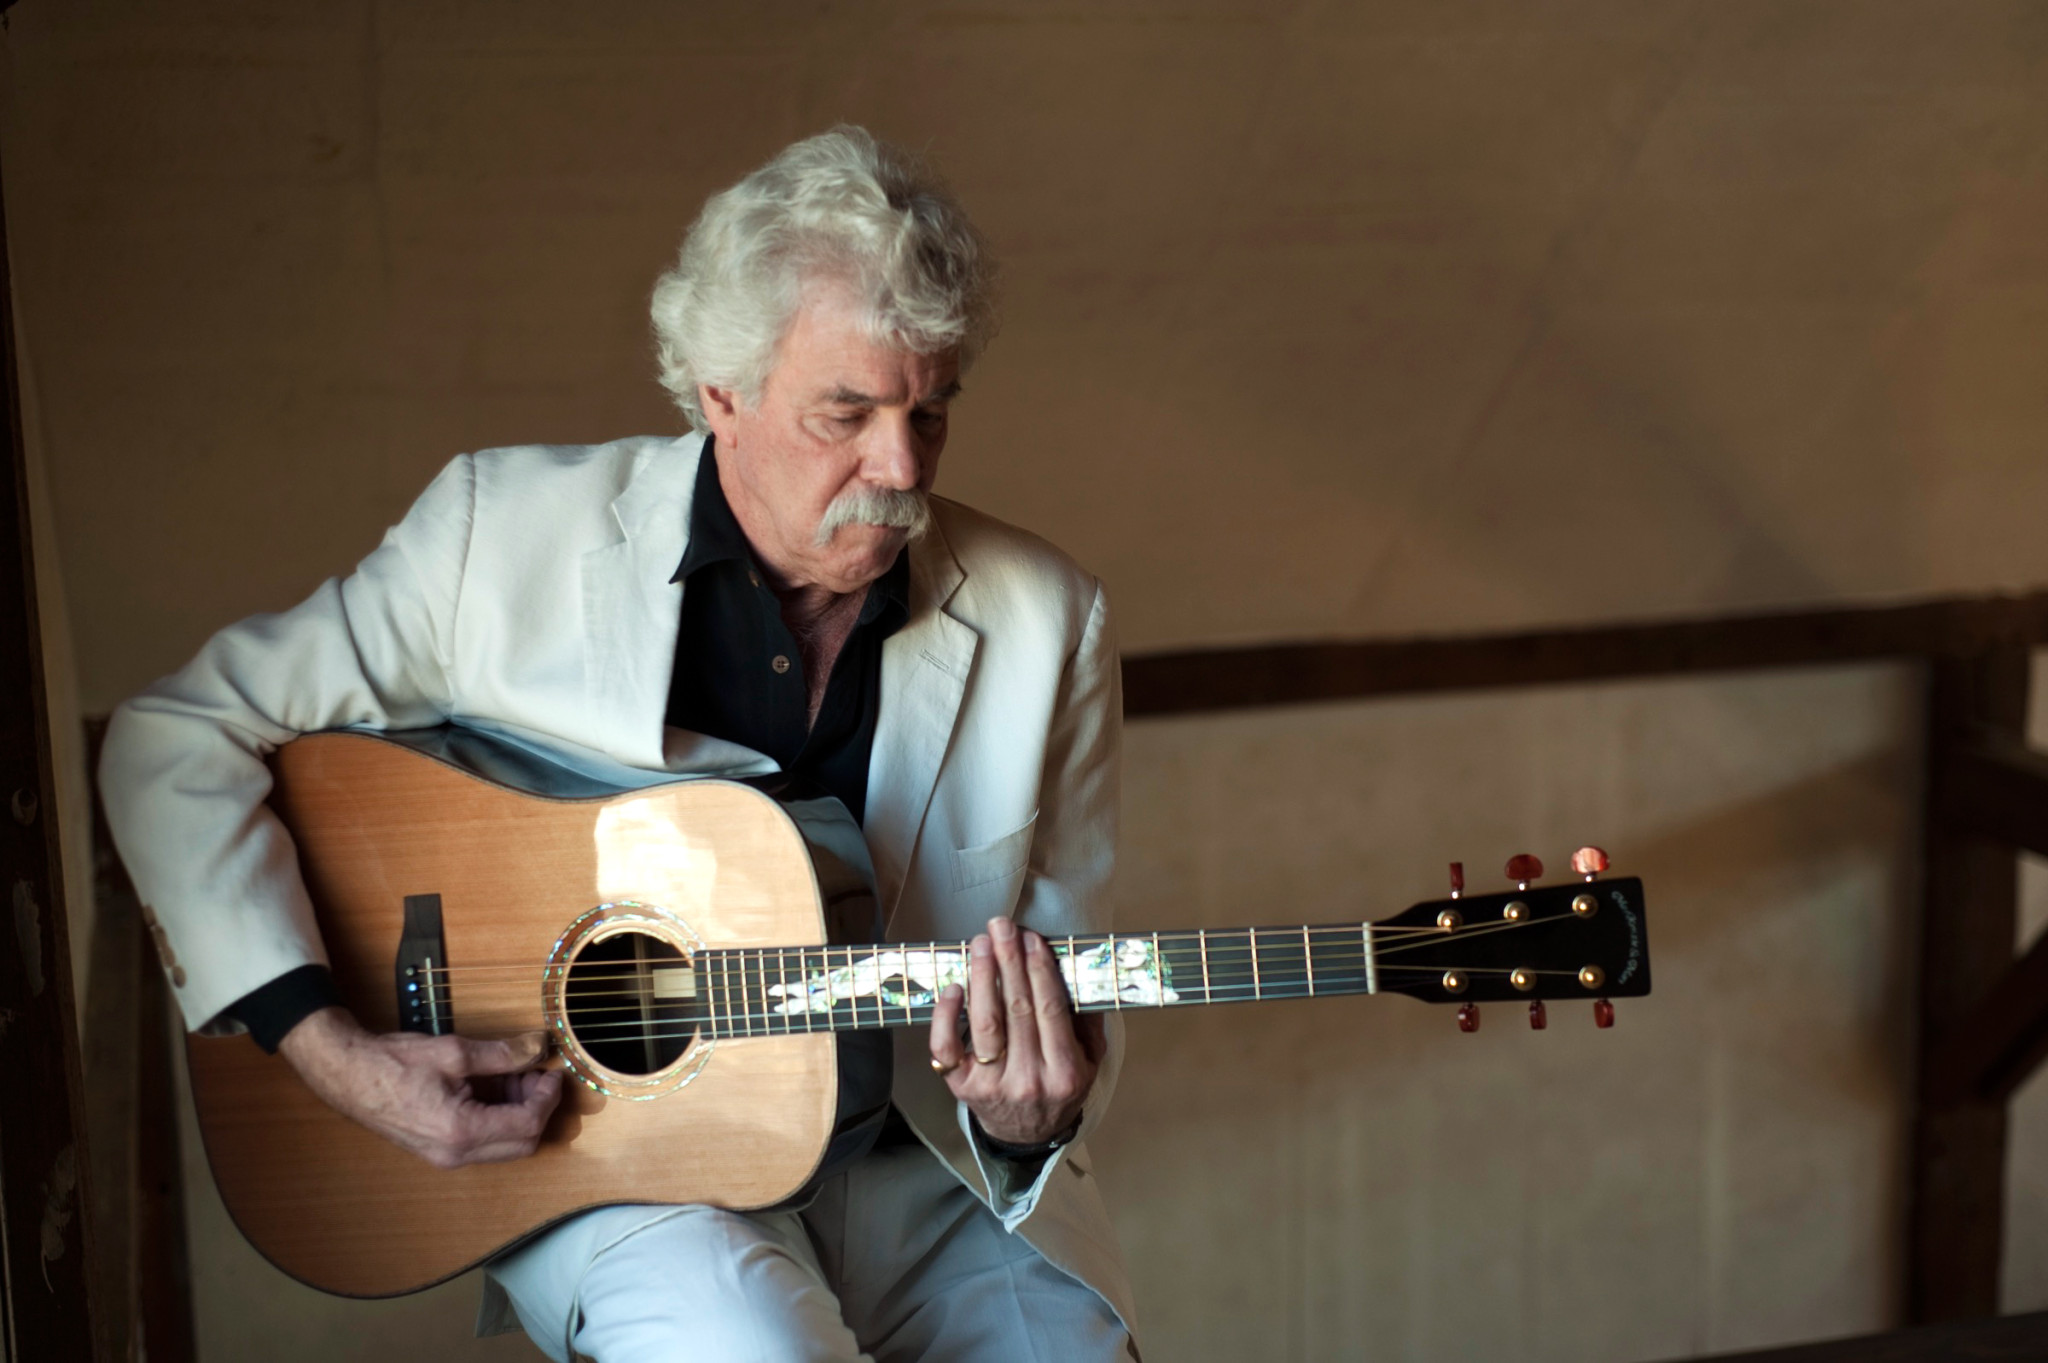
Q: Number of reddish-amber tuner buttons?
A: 6